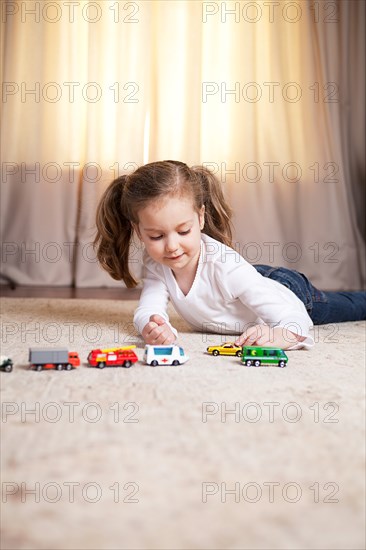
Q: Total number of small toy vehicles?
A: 6